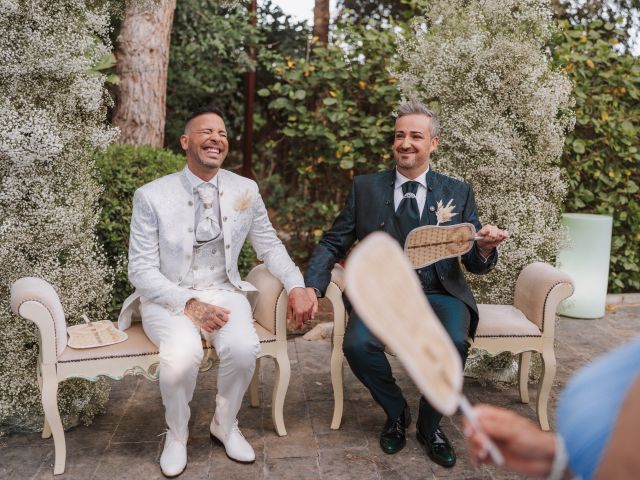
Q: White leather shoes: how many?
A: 2